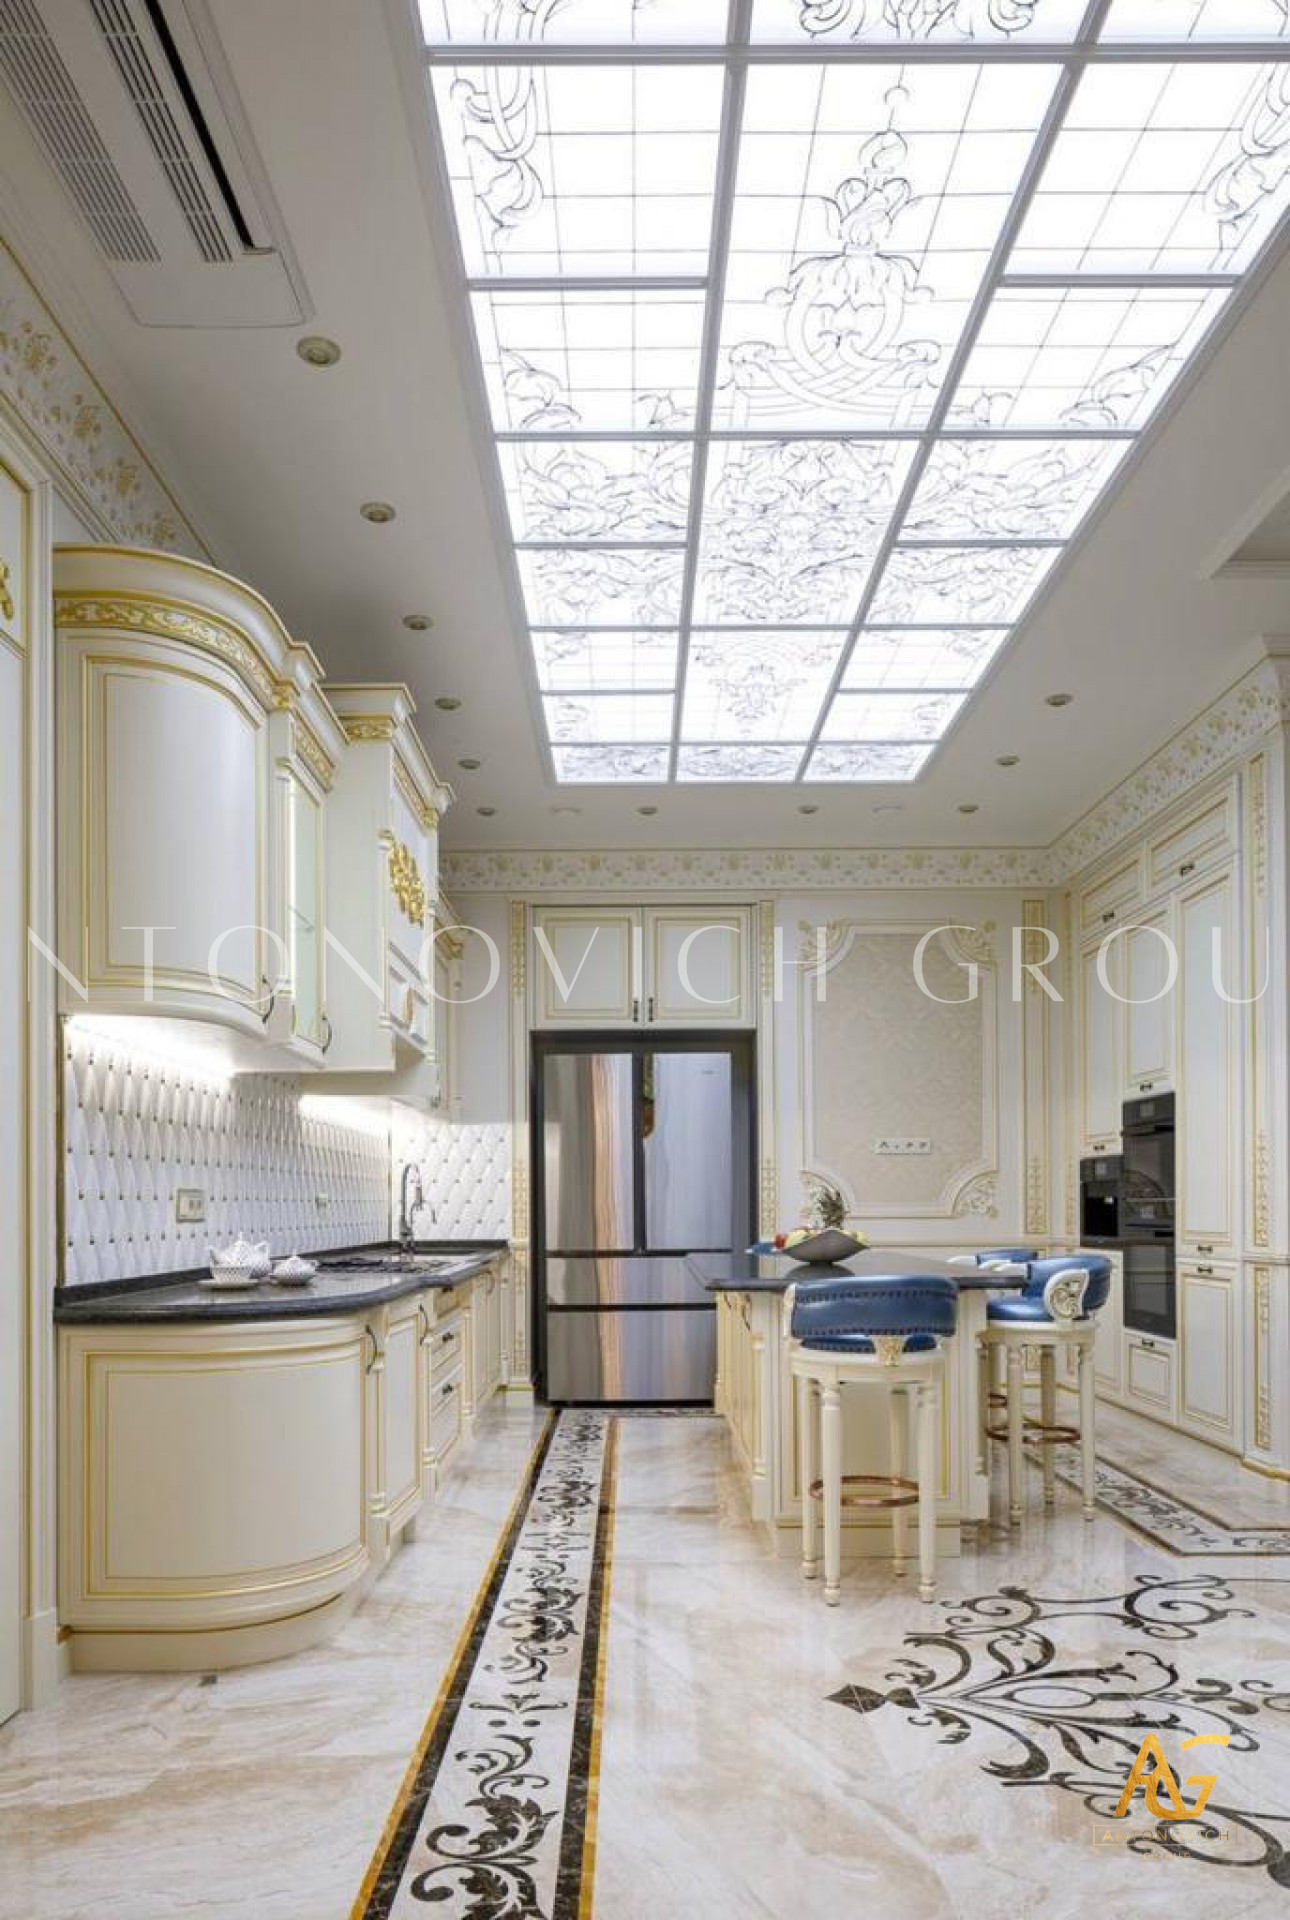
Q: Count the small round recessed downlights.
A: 11